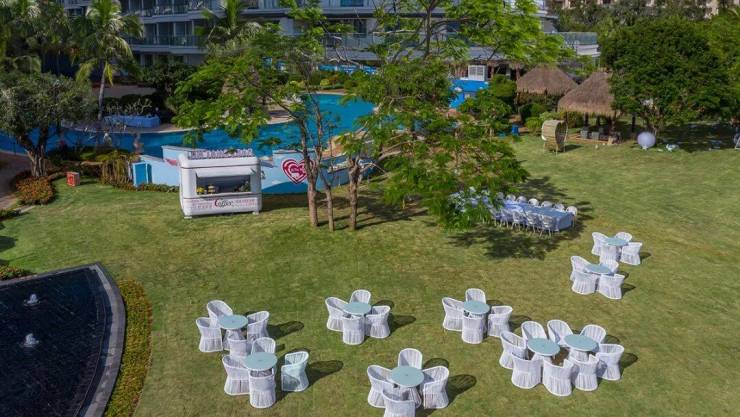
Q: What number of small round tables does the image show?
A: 9